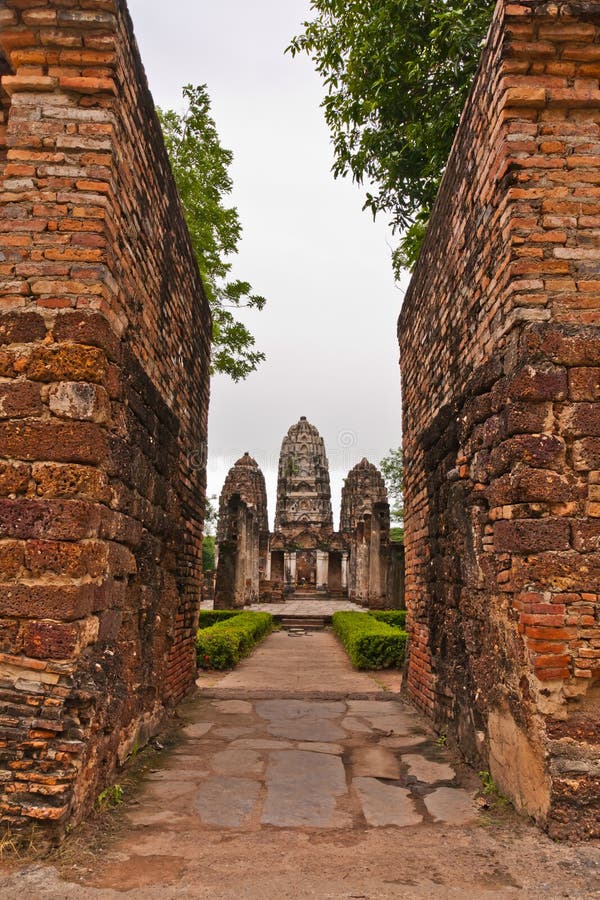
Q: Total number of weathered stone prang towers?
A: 3